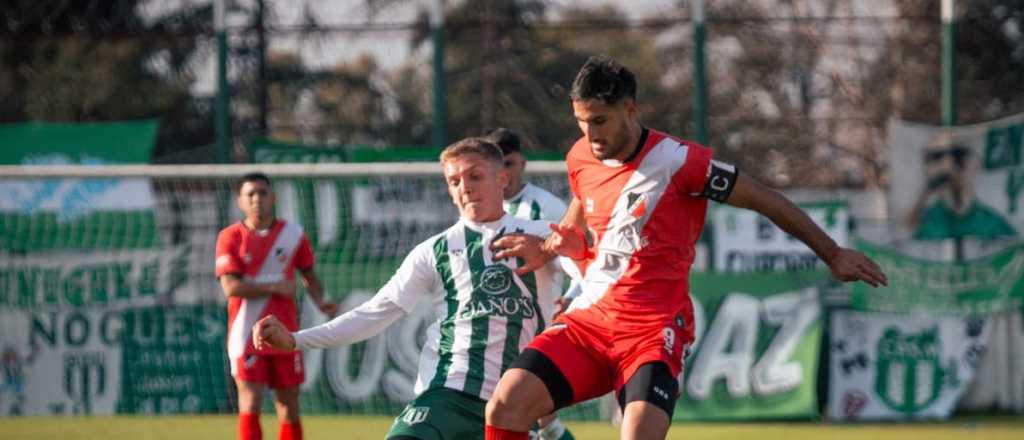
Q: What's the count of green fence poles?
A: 4